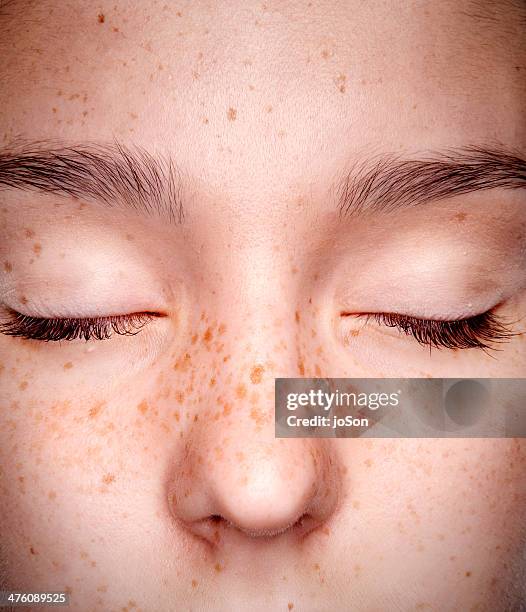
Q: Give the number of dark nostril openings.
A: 2